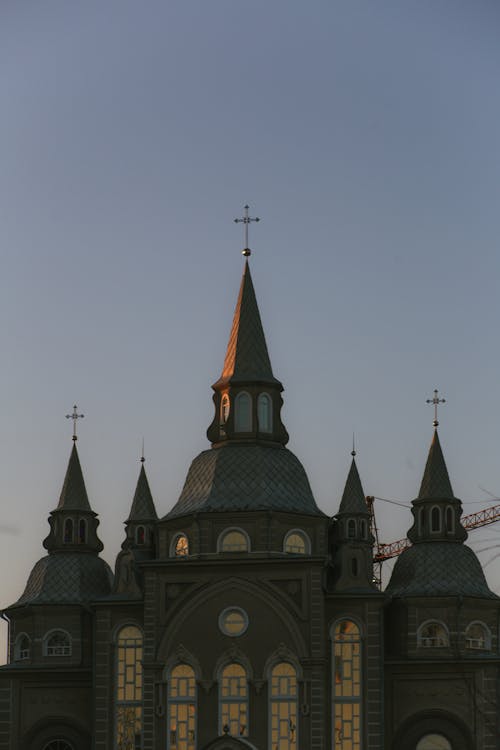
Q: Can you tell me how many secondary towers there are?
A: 4